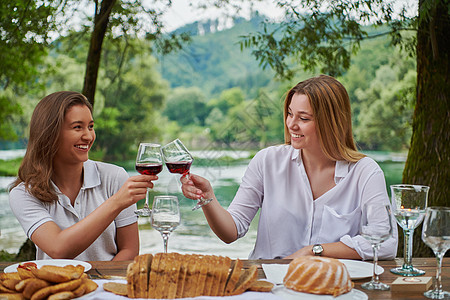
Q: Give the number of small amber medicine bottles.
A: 0